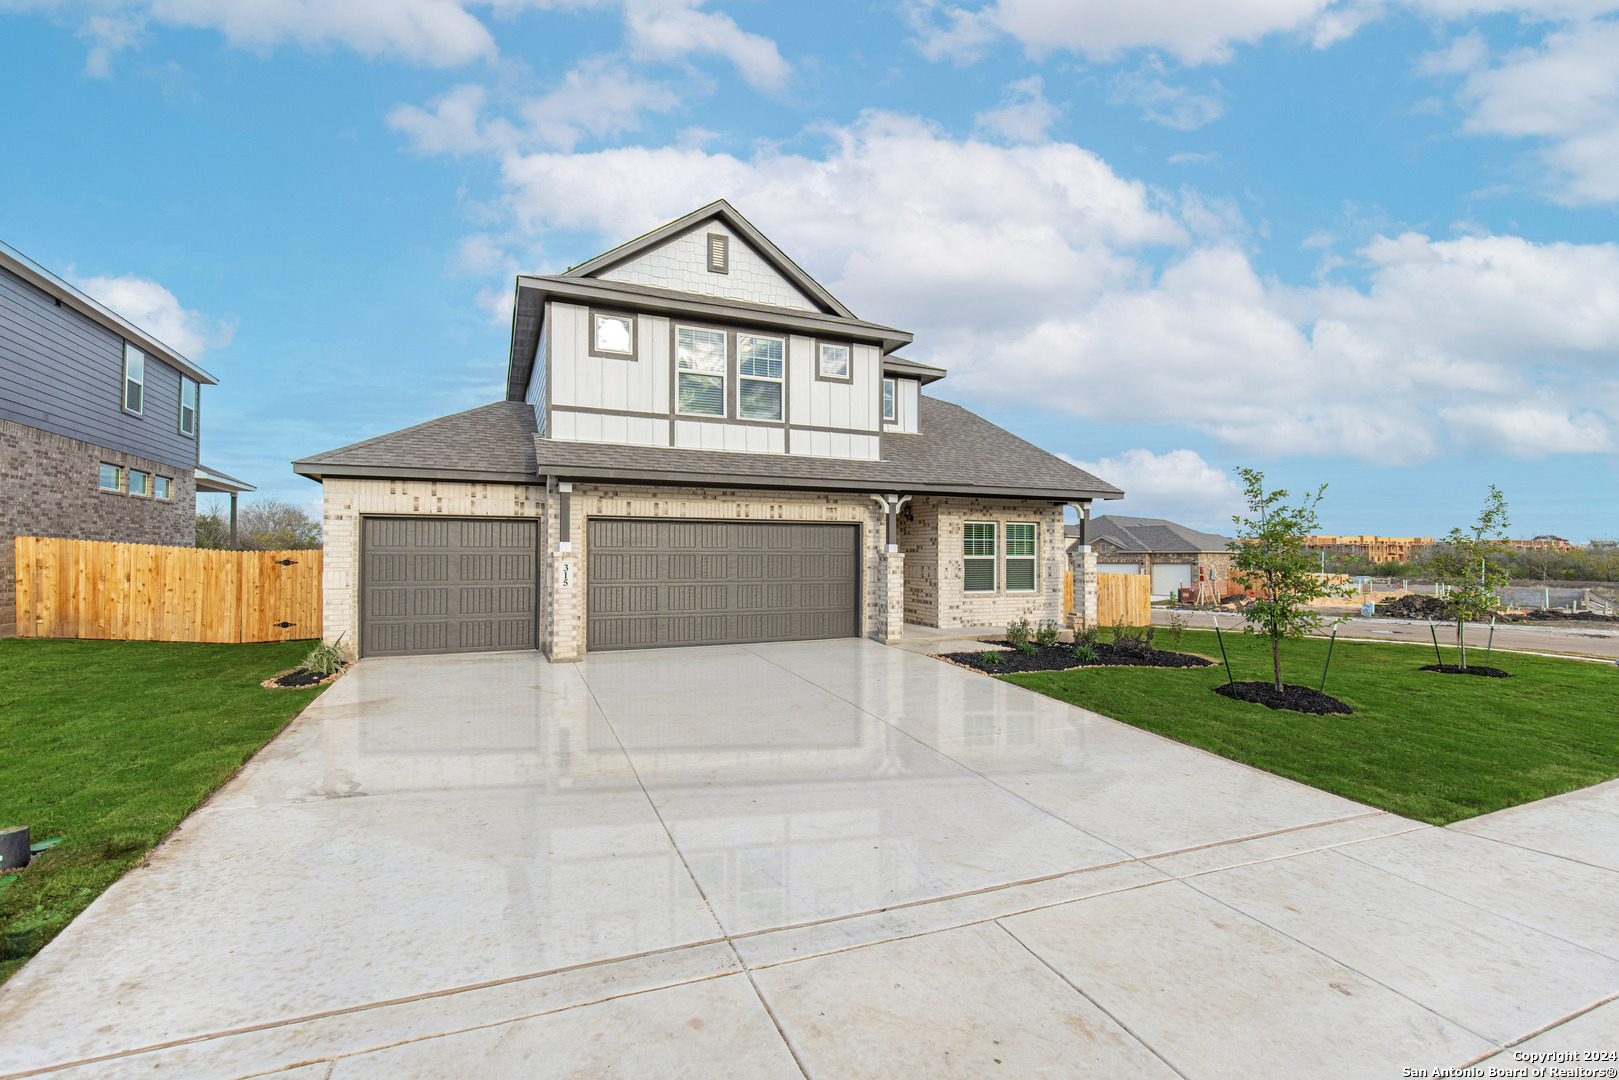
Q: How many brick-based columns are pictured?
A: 3